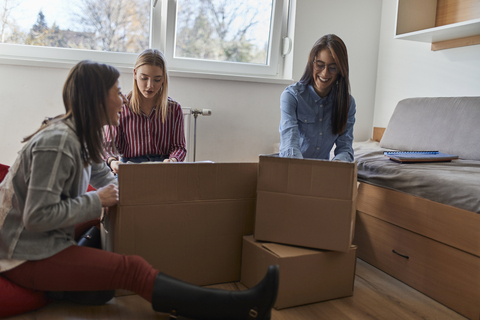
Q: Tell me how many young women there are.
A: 3